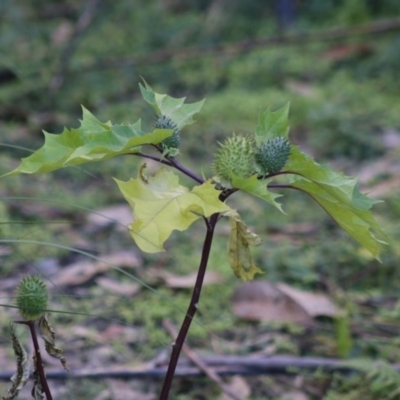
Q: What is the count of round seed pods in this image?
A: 4